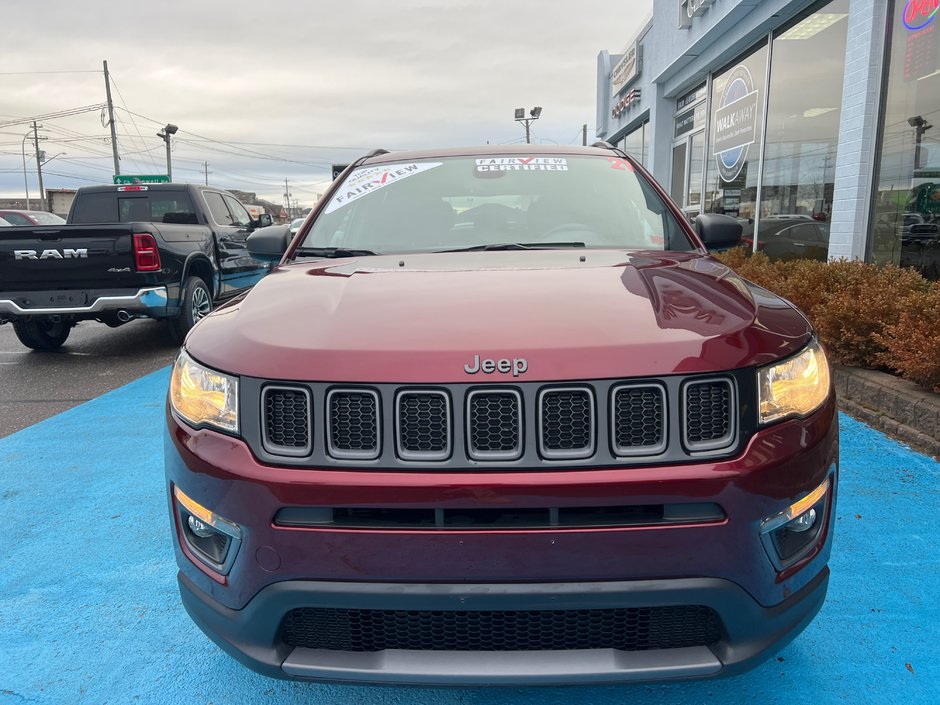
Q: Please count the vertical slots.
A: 7